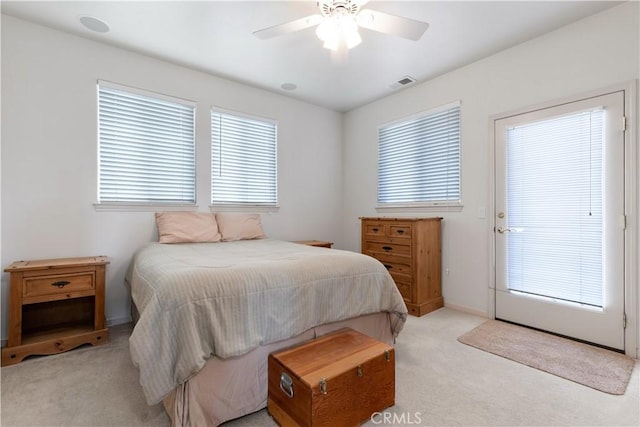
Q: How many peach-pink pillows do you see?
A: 2